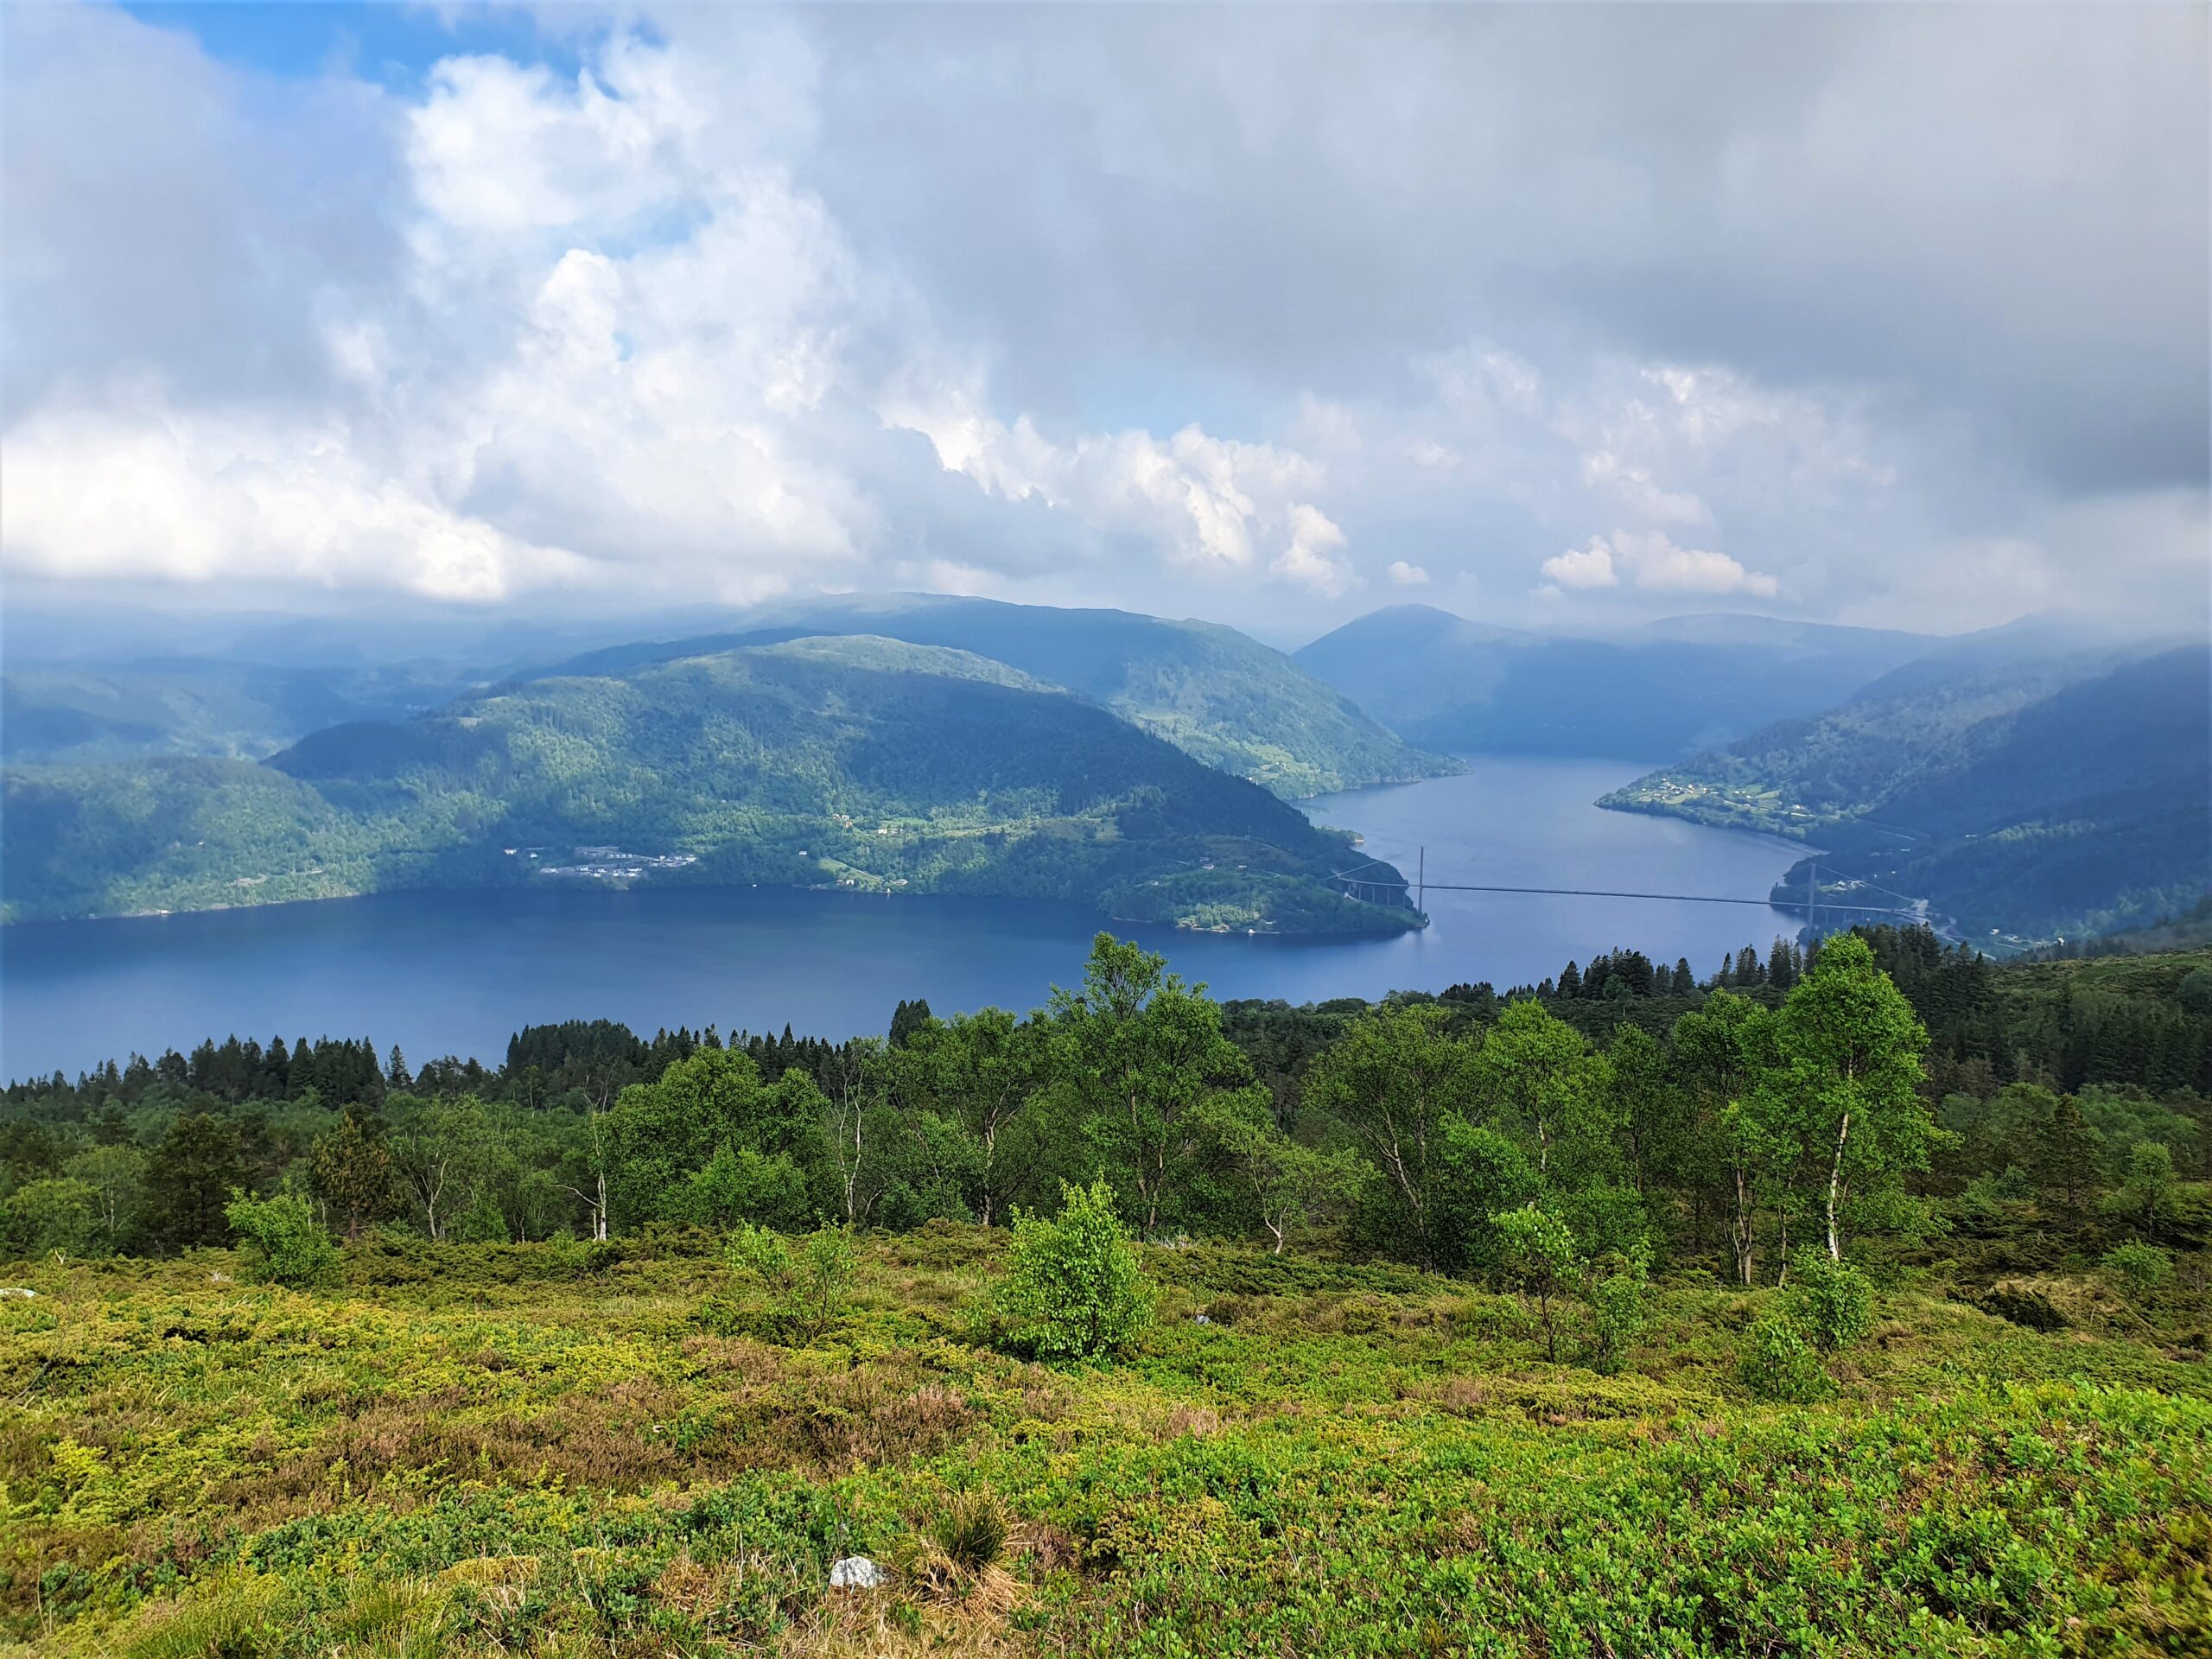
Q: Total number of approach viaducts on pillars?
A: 2